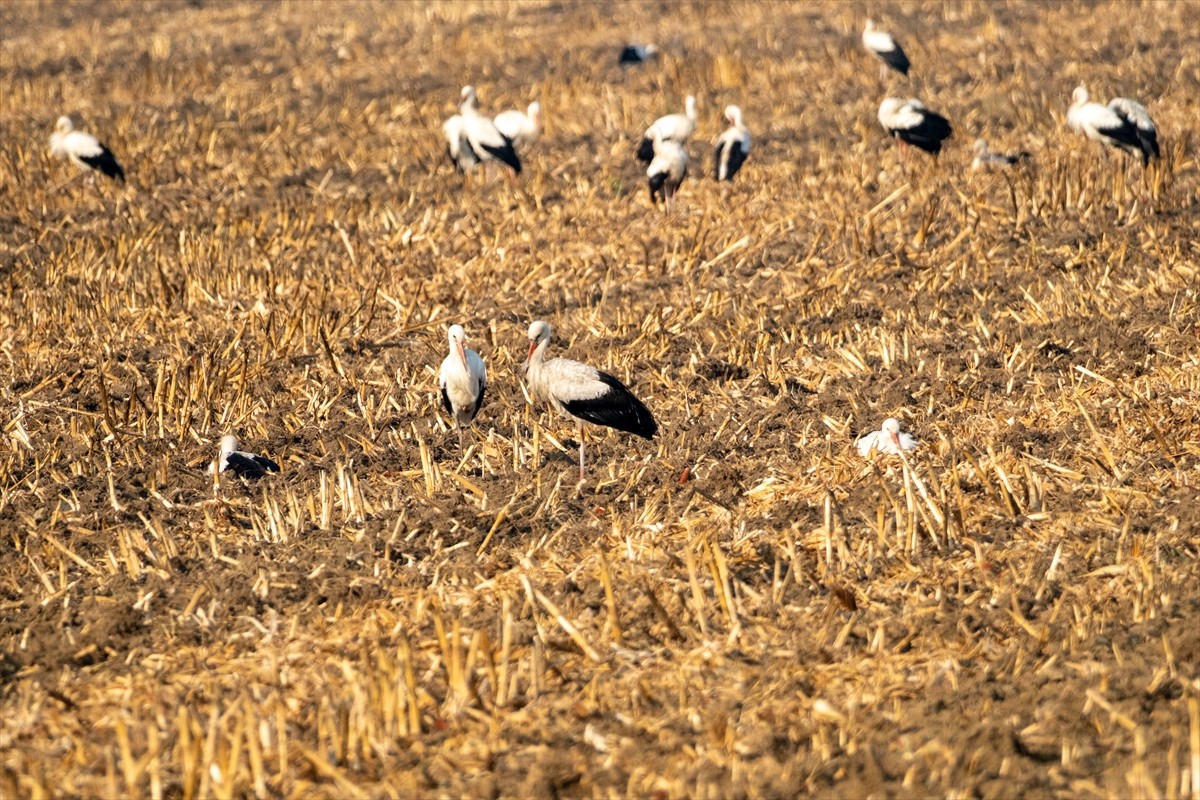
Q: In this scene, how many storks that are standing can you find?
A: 13